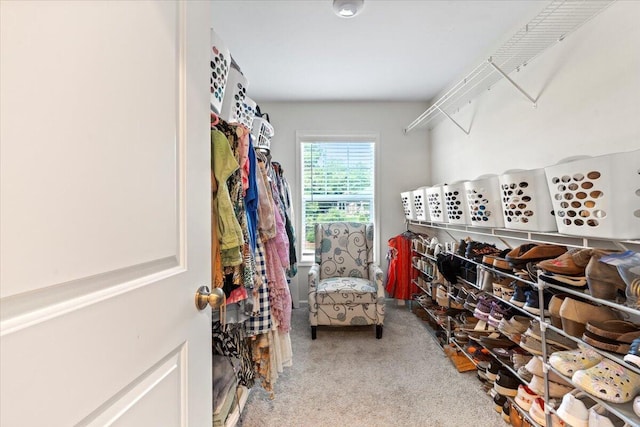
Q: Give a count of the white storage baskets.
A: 11